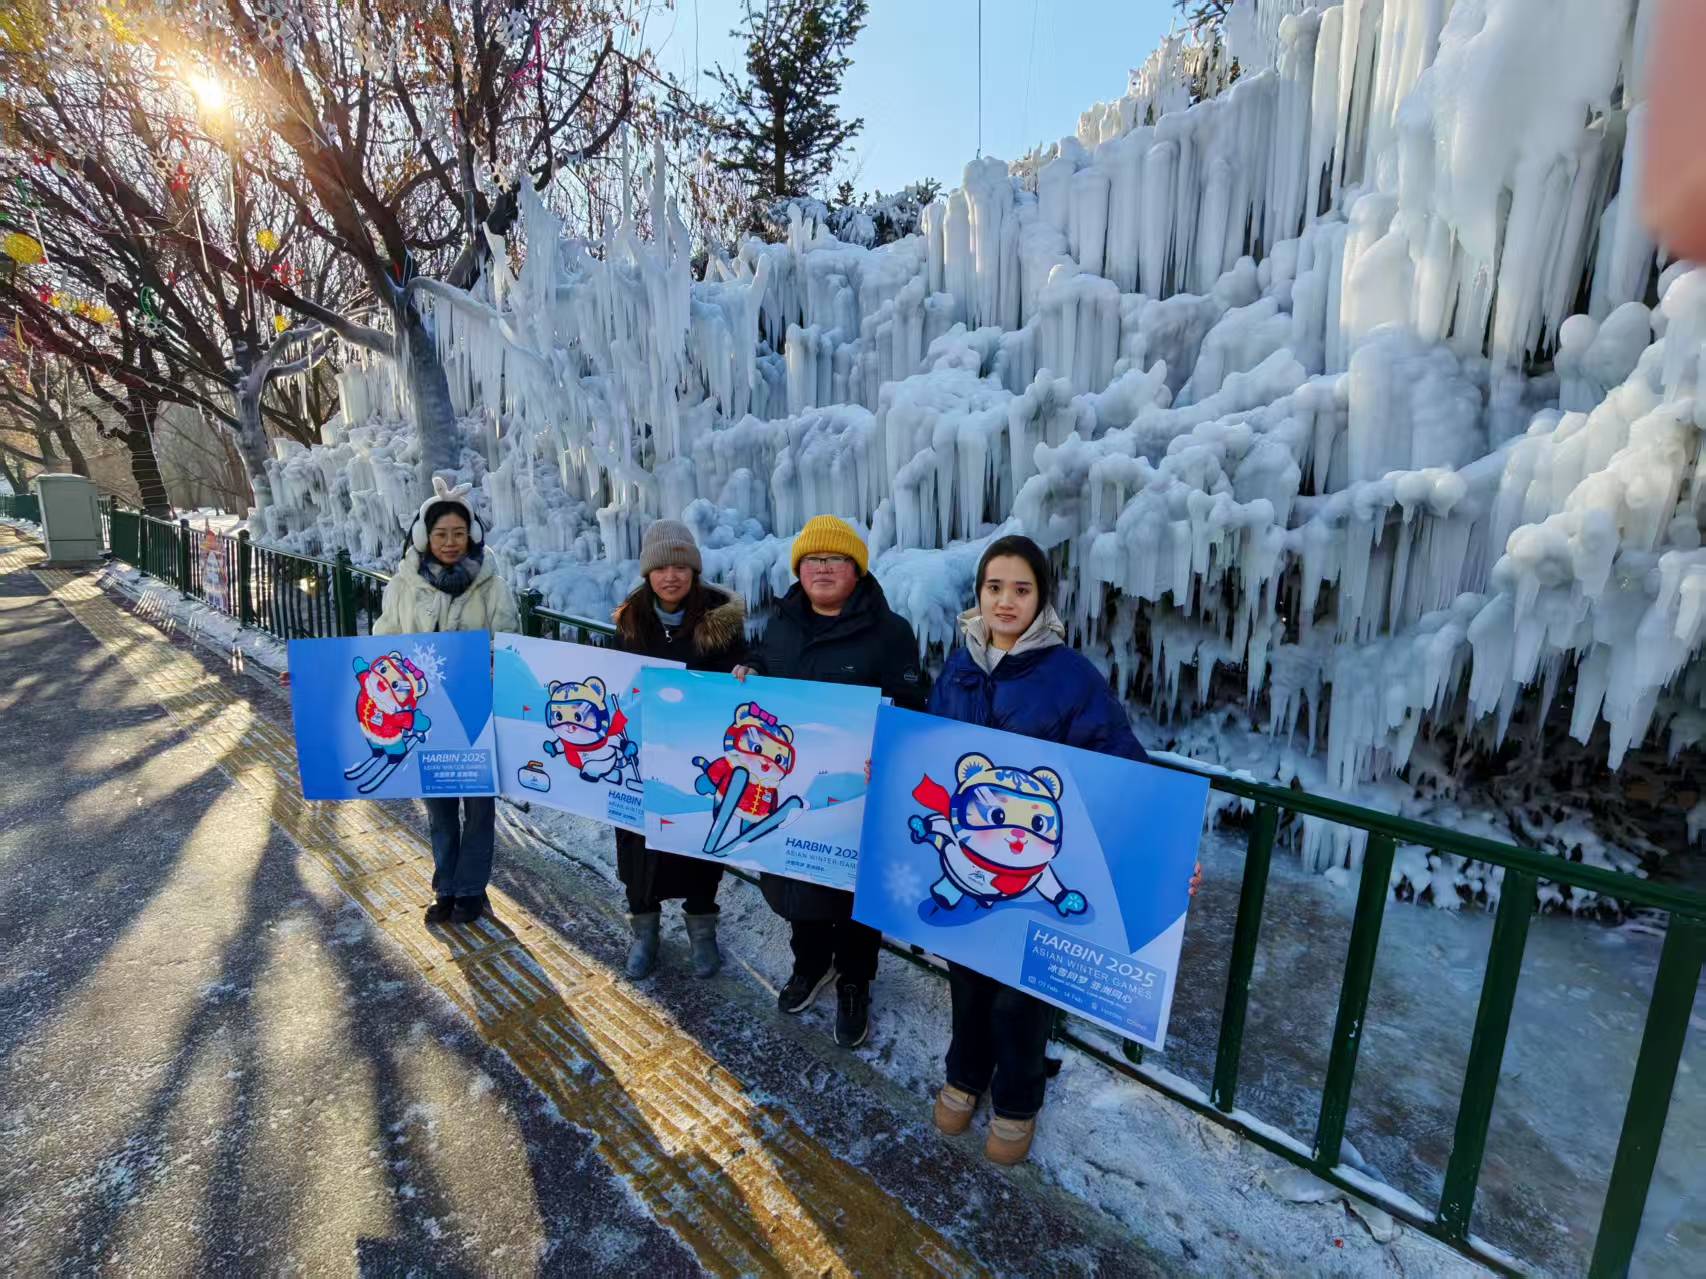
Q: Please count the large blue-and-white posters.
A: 4